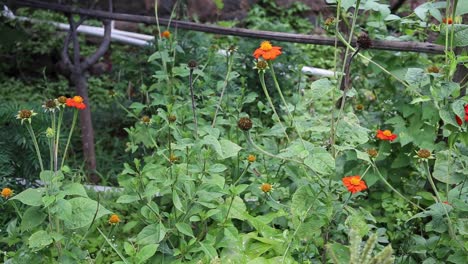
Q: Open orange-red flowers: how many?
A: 5